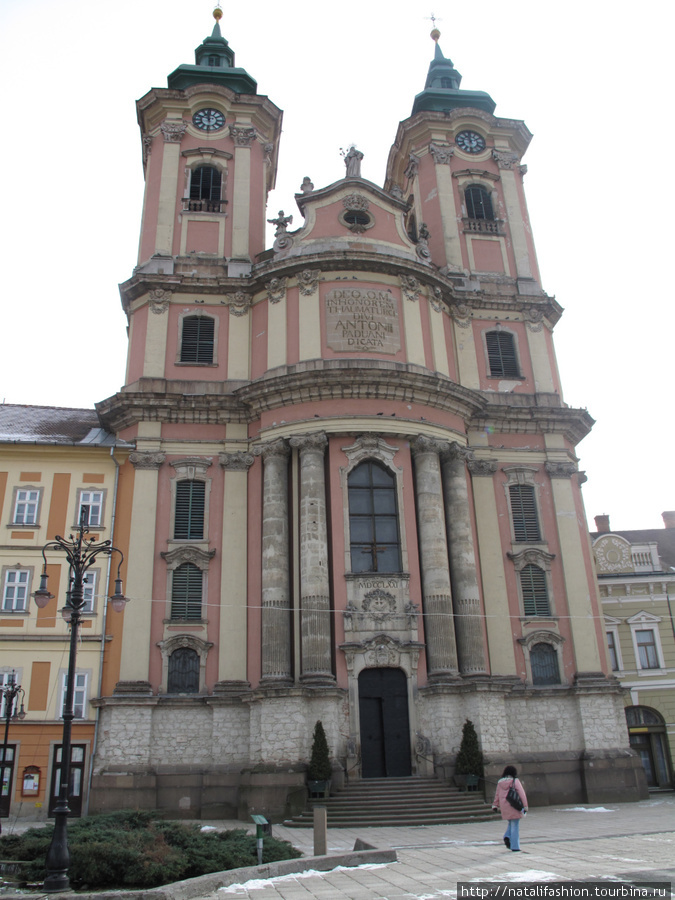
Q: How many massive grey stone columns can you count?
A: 4